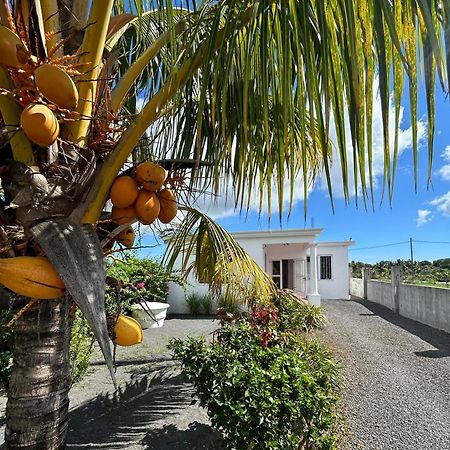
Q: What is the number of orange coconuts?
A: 11